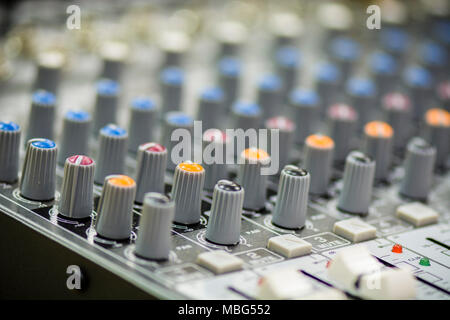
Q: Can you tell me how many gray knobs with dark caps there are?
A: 5